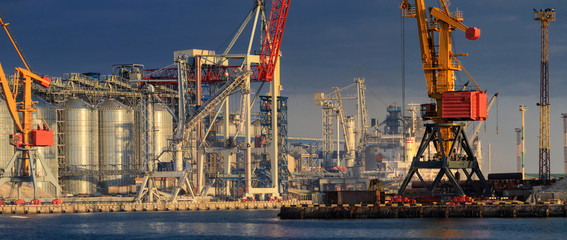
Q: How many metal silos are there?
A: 5